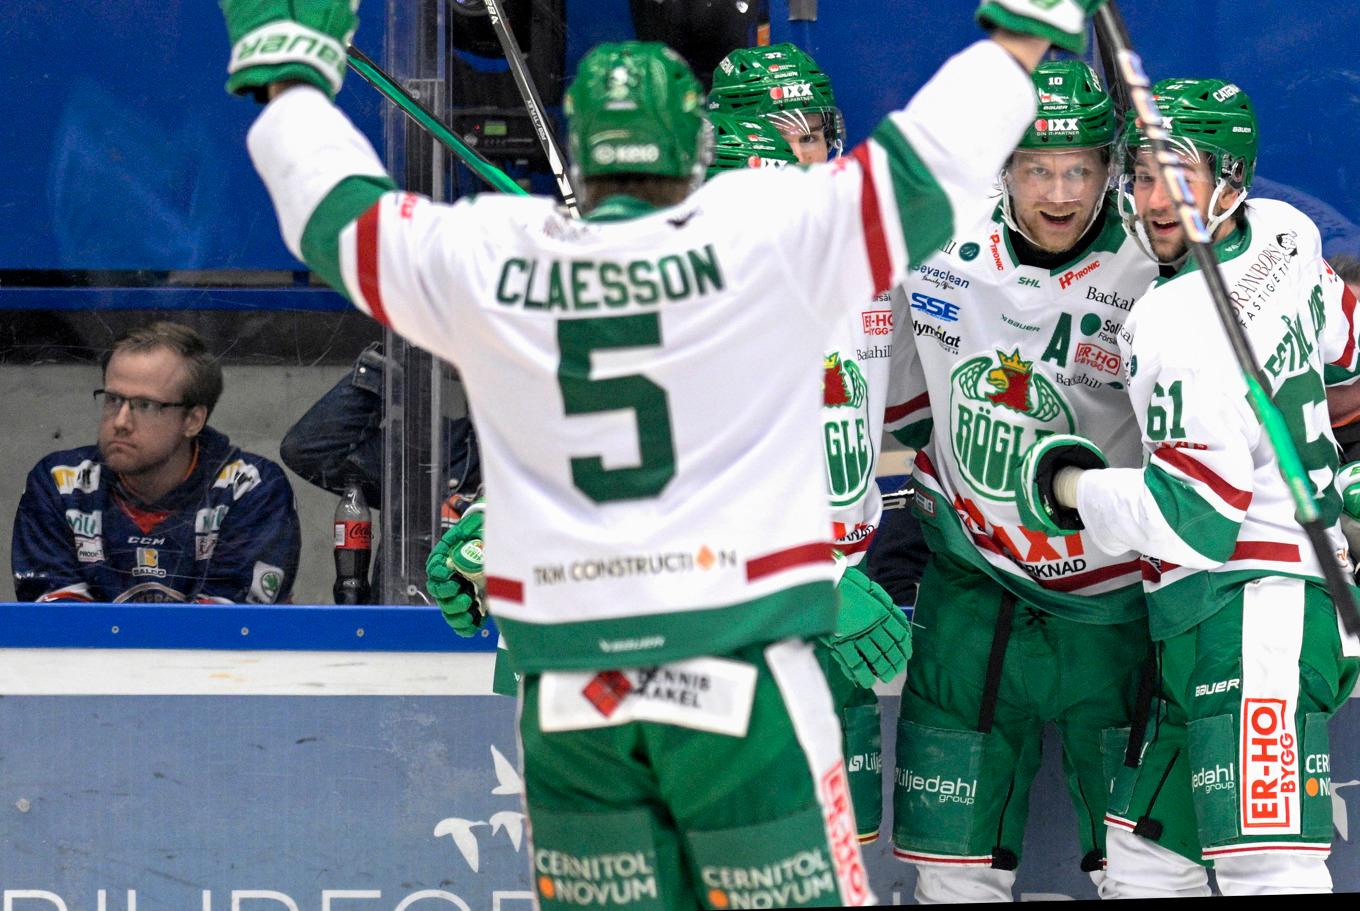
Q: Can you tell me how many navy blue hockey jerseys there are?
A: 1